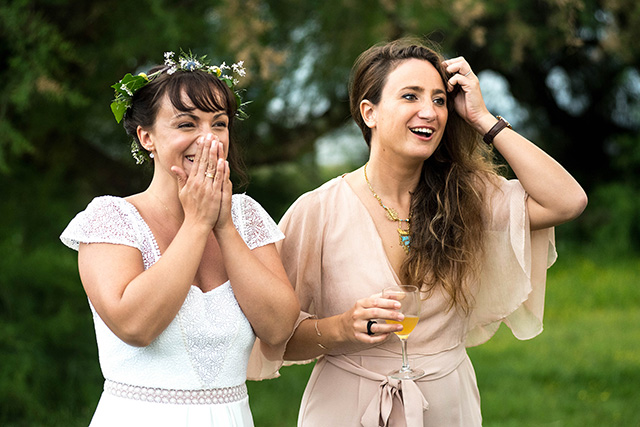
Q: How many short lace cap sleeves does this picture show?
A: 2